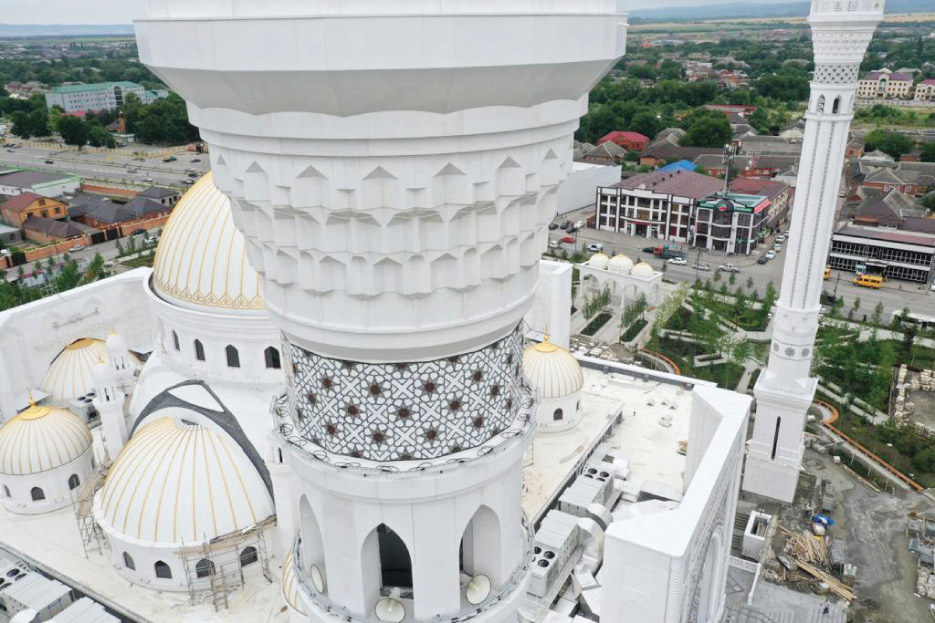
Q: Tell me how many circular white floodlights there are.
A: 3